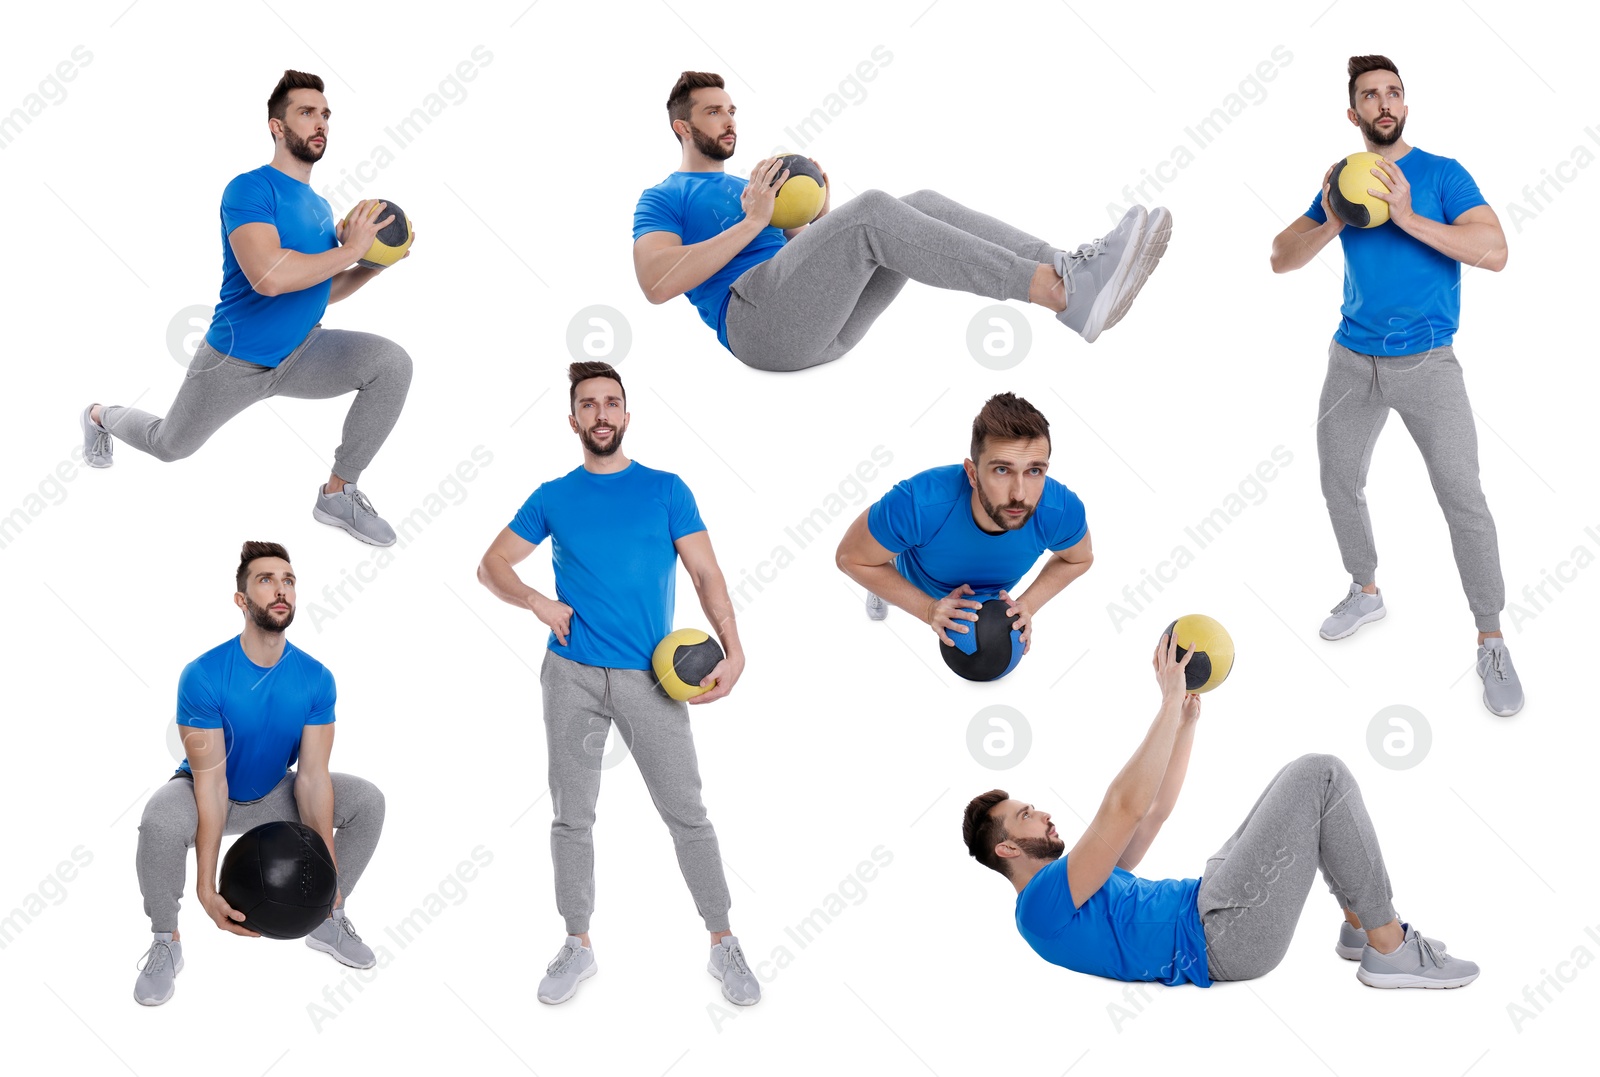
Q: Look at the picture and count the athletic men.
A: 7